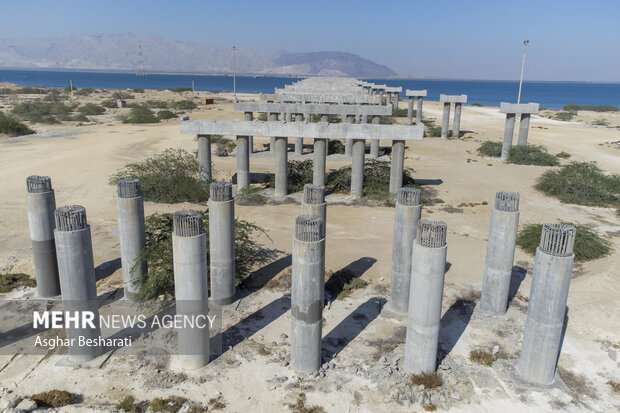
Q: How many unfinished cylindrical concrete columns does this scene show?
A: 11